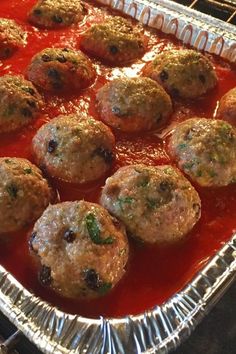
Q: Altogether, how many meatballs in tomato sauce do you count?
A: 13